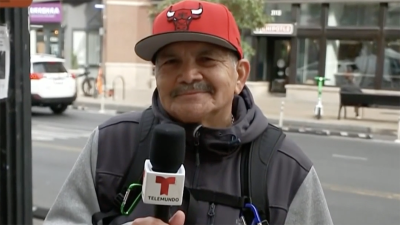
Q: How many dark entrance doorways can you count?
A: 1